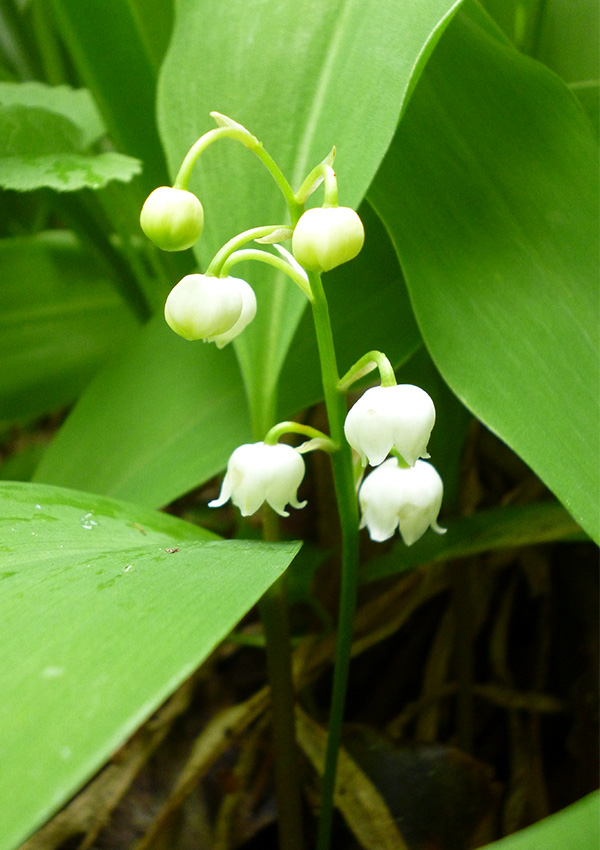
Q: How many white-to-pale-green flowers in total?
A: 7